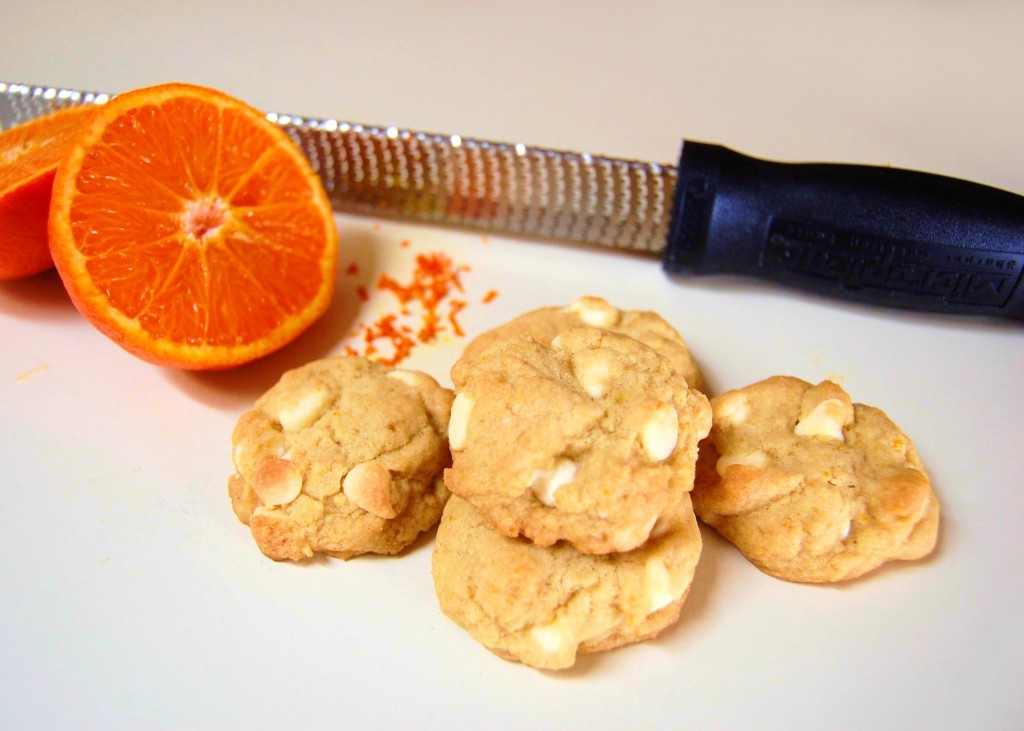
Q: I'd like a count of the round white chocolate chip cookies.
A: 5